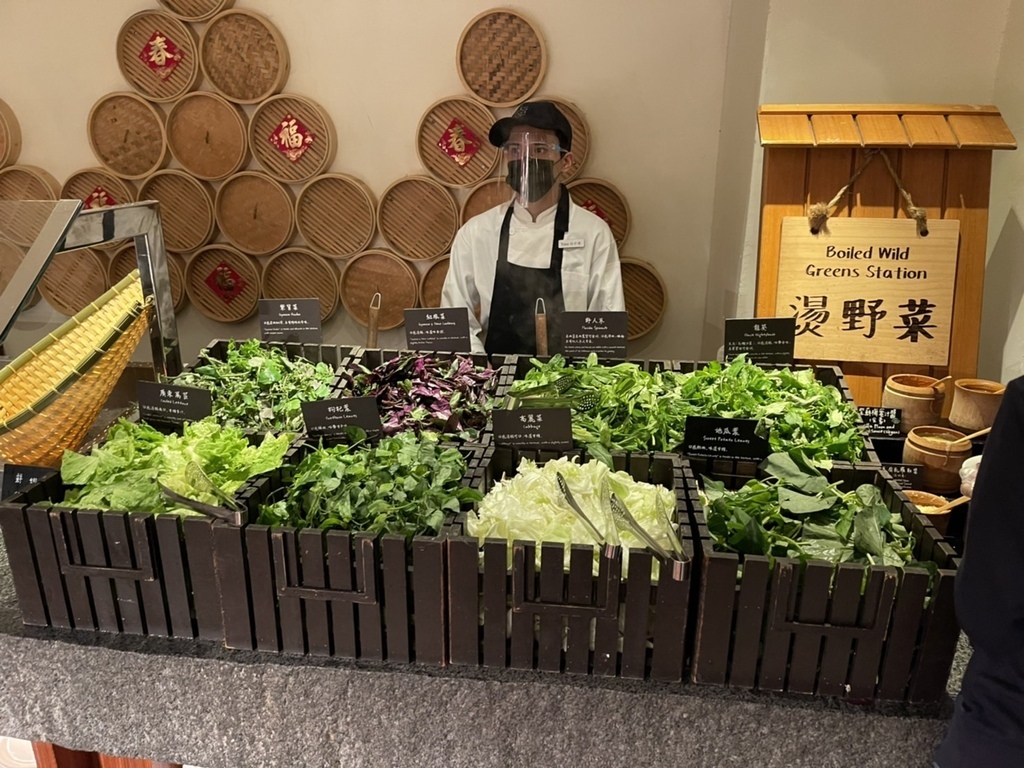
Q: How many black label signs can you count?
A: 11